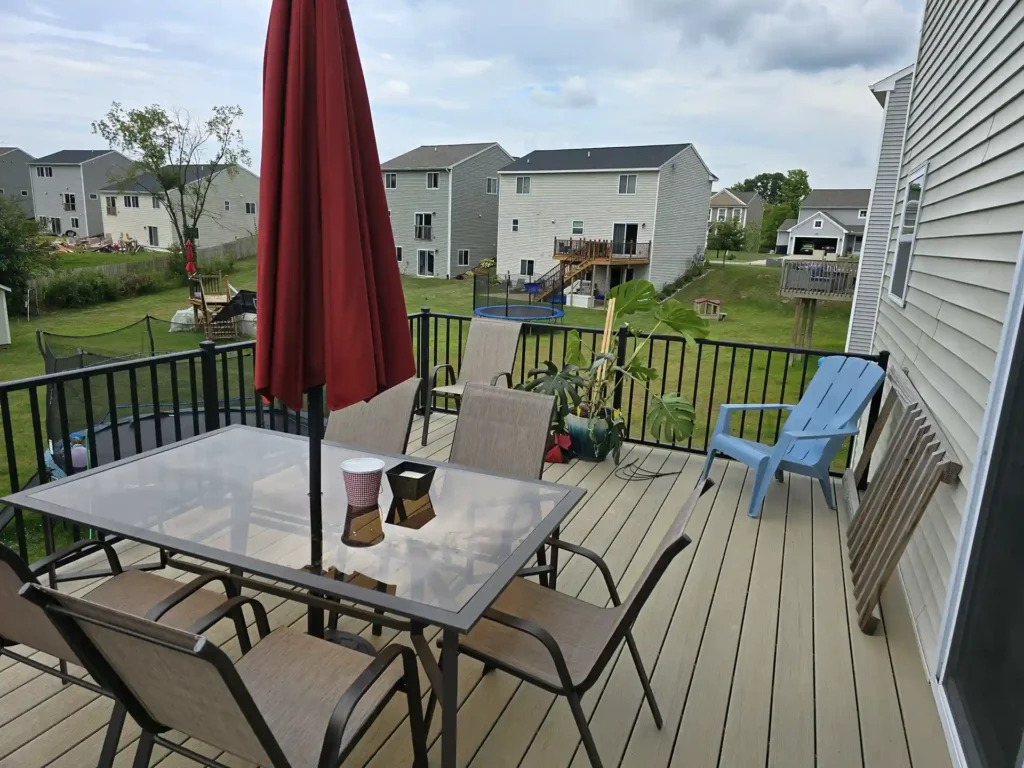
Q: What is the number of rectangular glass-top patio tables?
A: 1